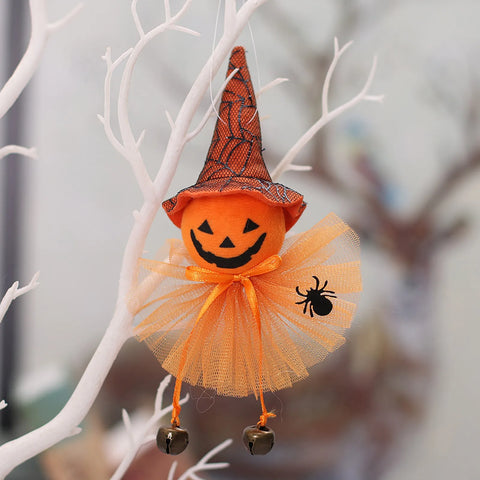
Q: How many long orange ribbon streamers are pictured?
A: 2